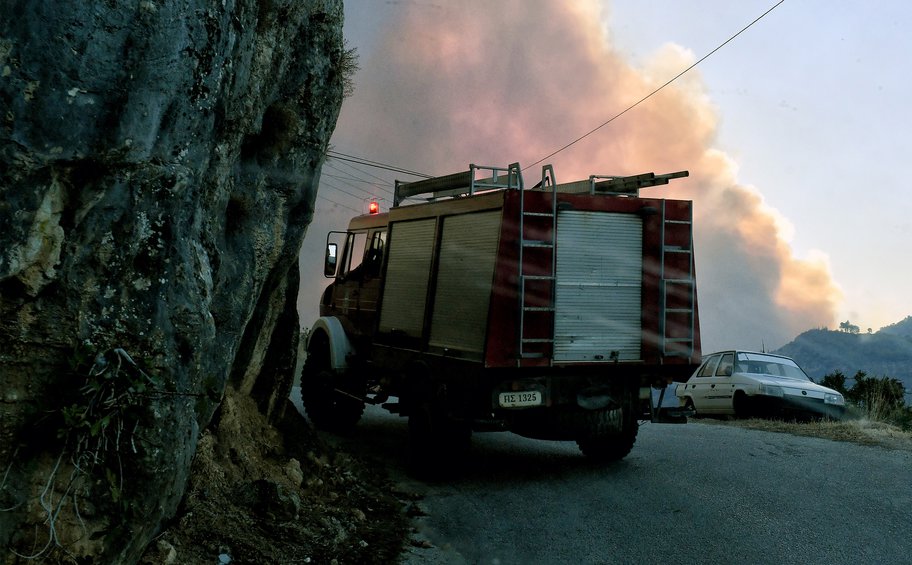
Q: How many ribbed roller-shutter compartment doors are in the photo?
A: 3